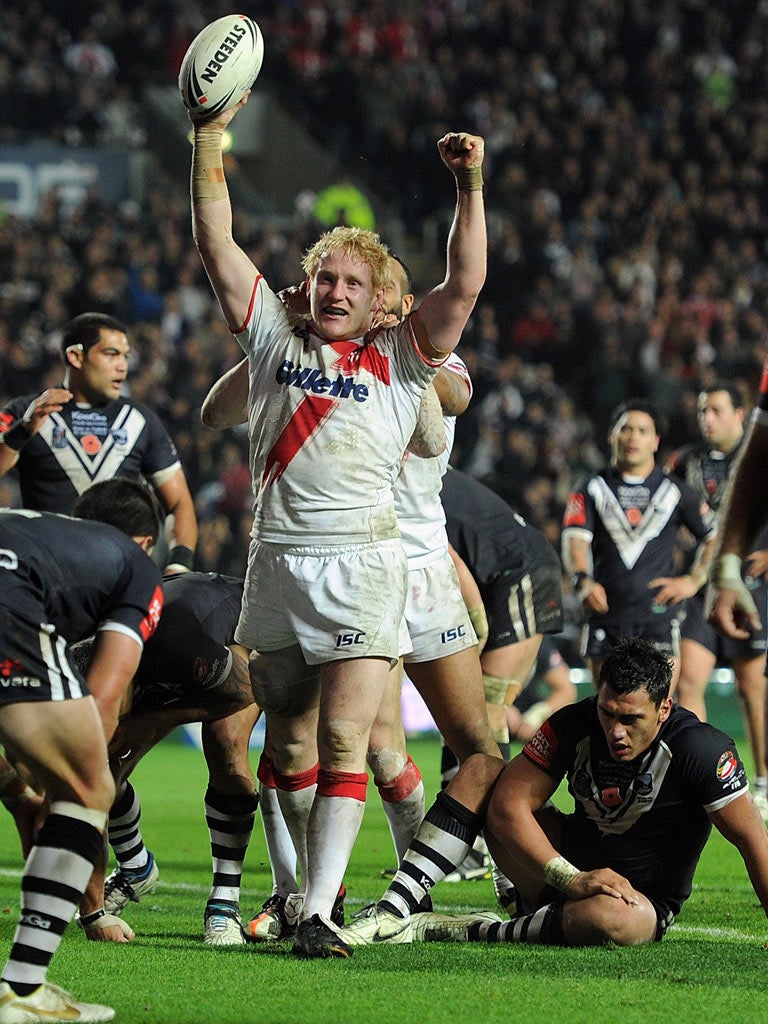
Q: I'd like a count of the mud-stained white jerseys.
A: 2